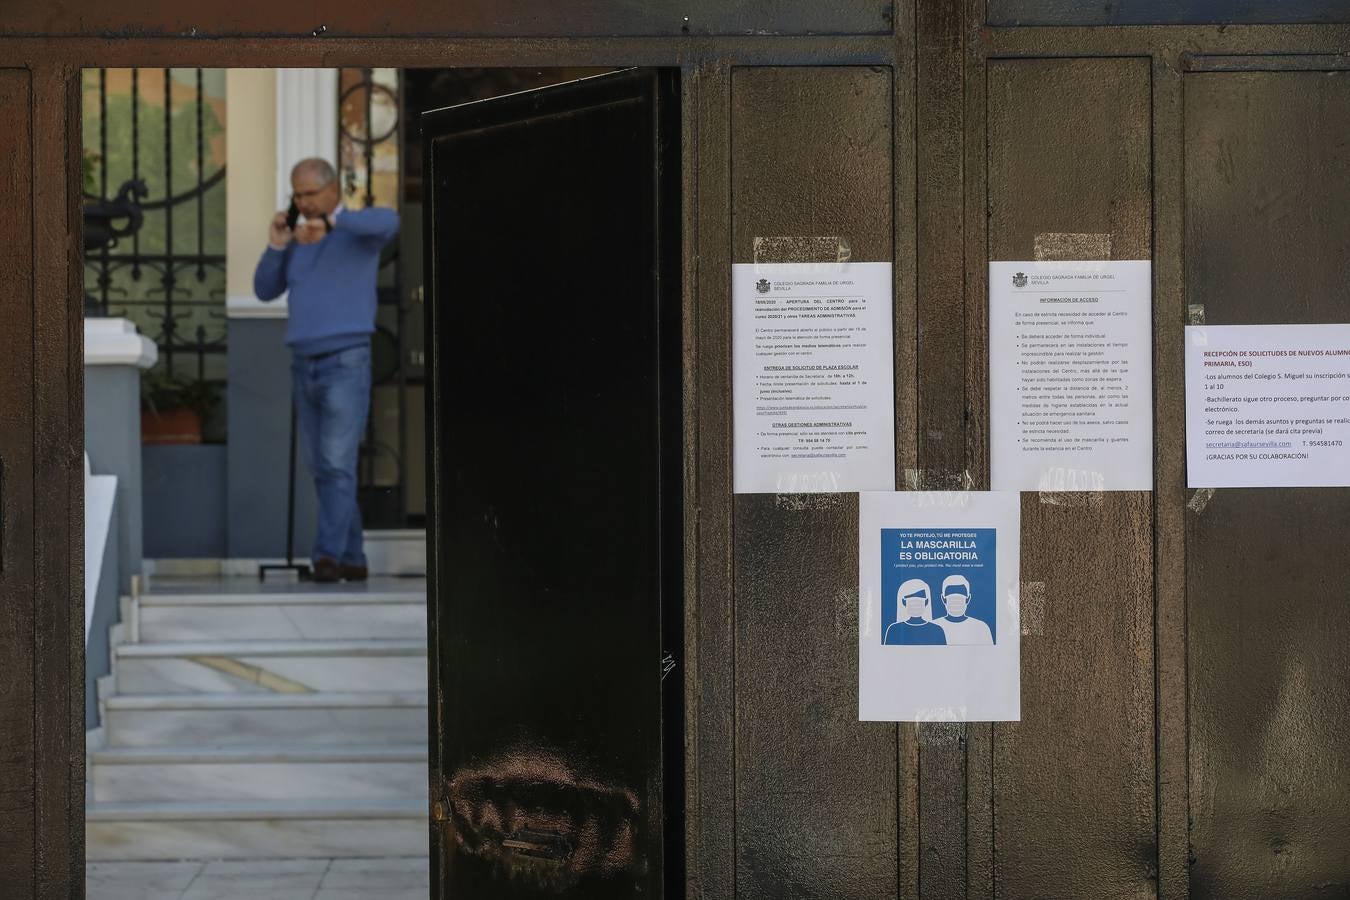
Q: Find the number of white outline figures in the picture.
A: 2